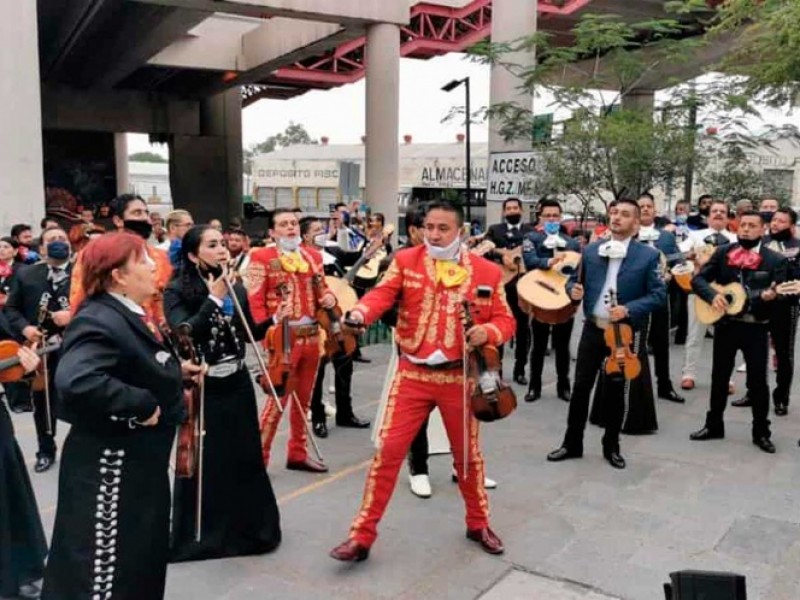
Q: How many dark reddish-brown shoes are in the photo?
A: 3